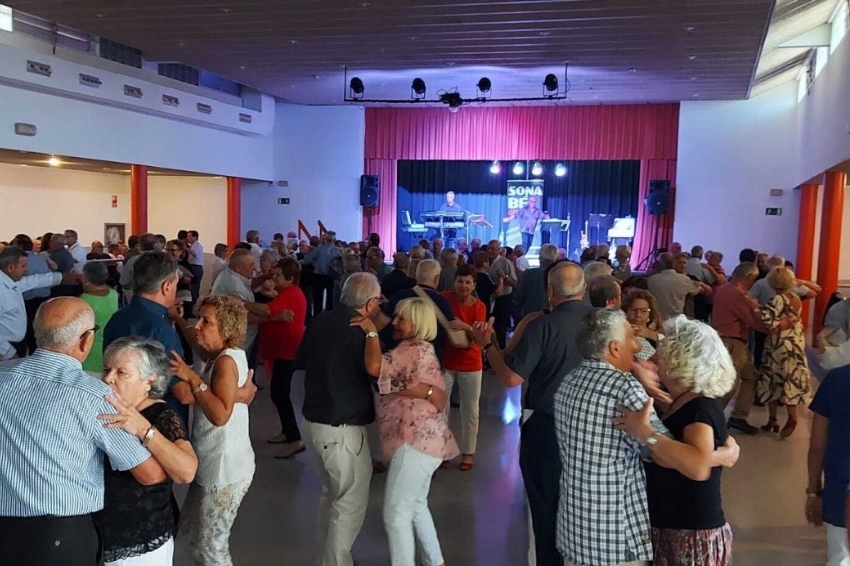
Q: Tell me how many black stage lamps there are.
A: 4